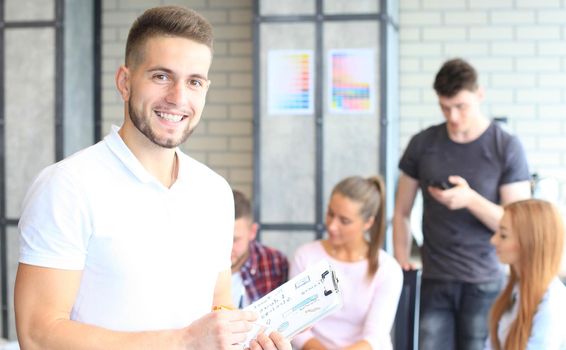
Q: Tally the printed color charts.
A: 2